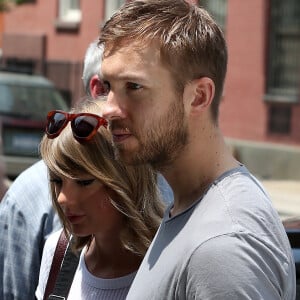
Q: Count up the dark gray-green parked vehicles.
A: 1